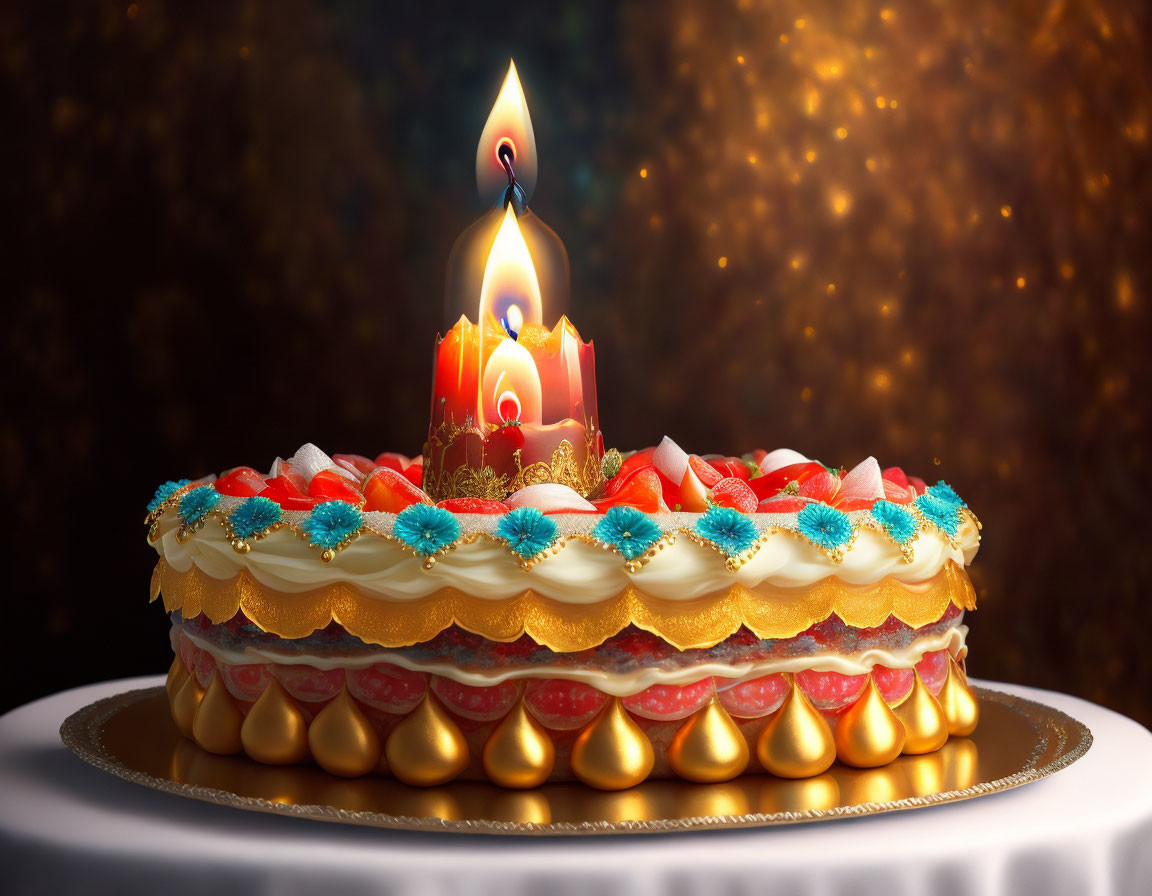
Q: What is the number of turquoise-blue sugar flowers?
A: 12